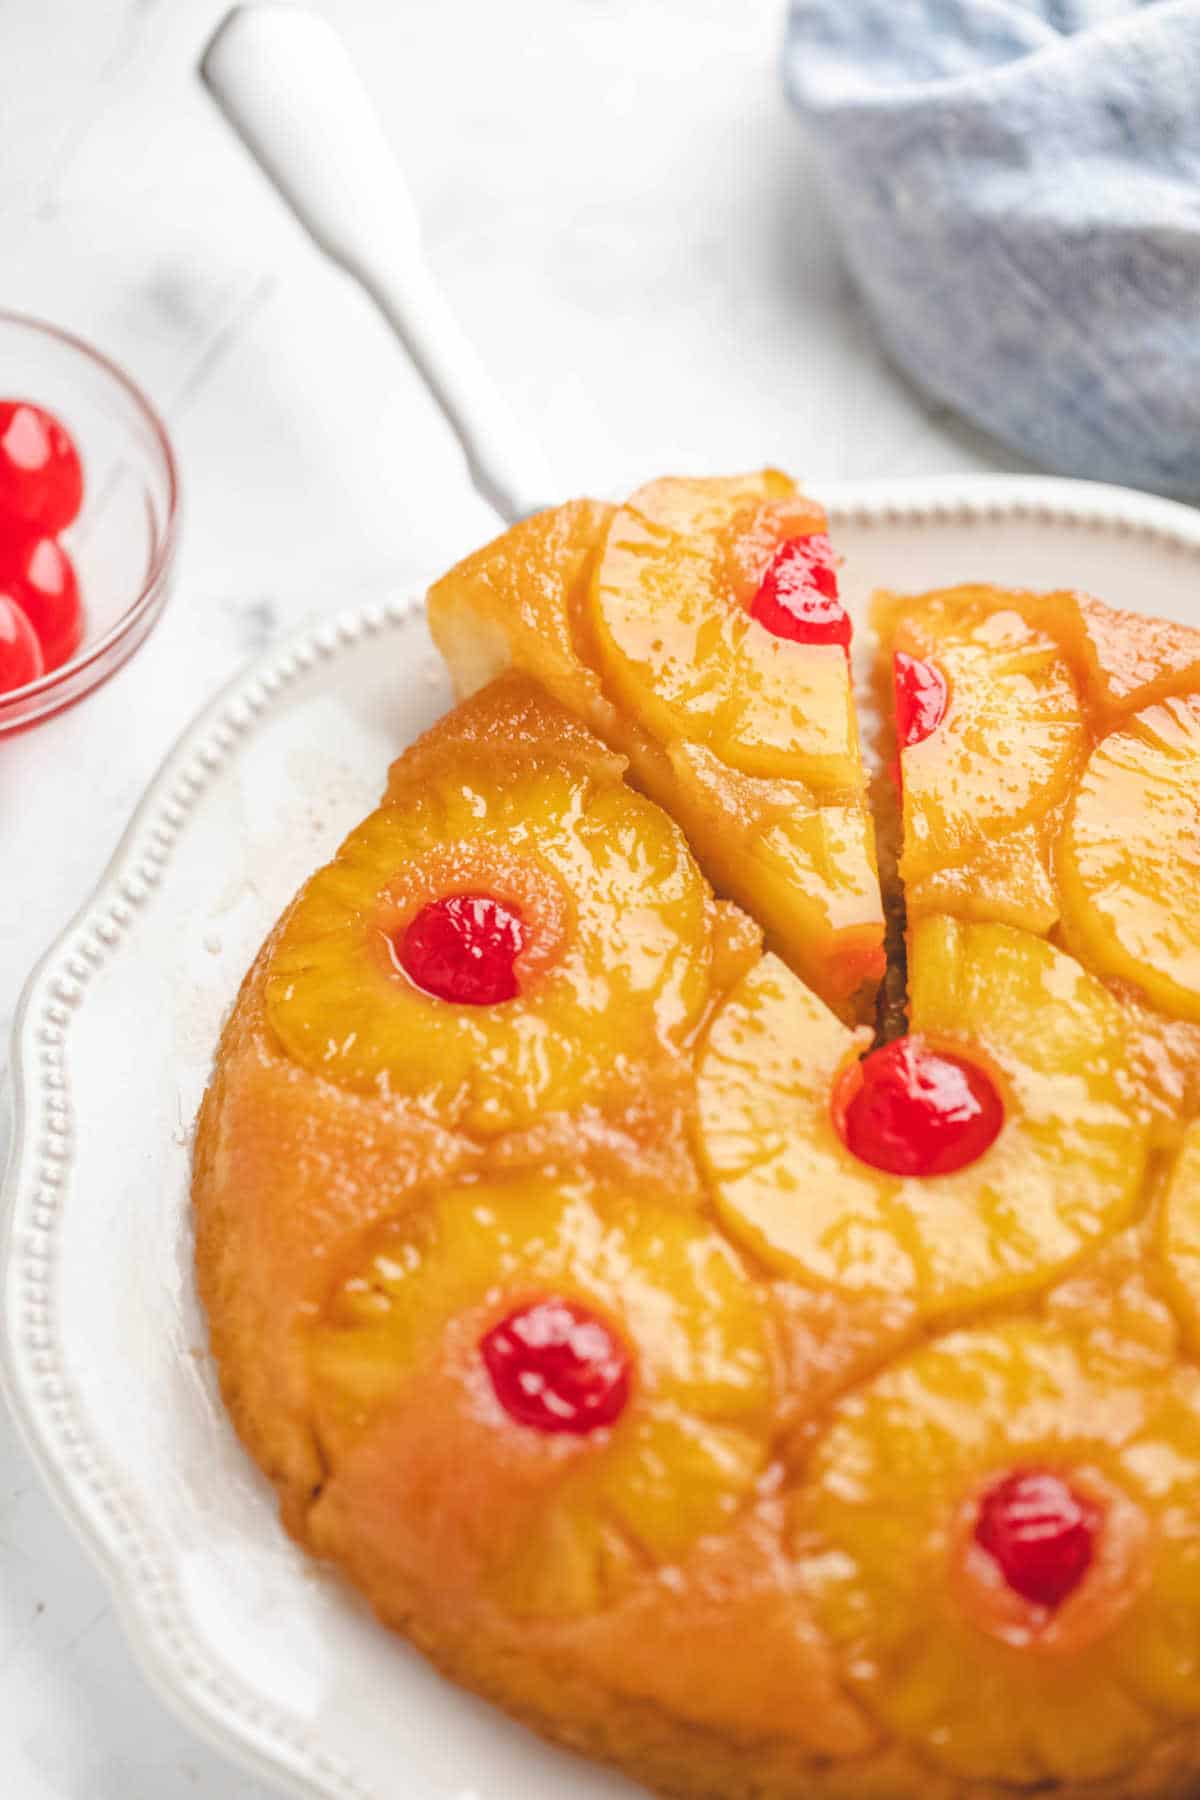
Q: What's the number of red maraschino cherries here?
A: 9